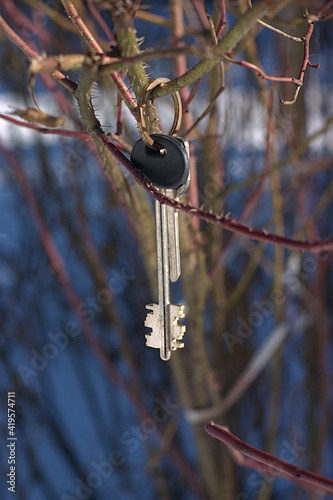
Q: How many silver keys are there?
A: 2